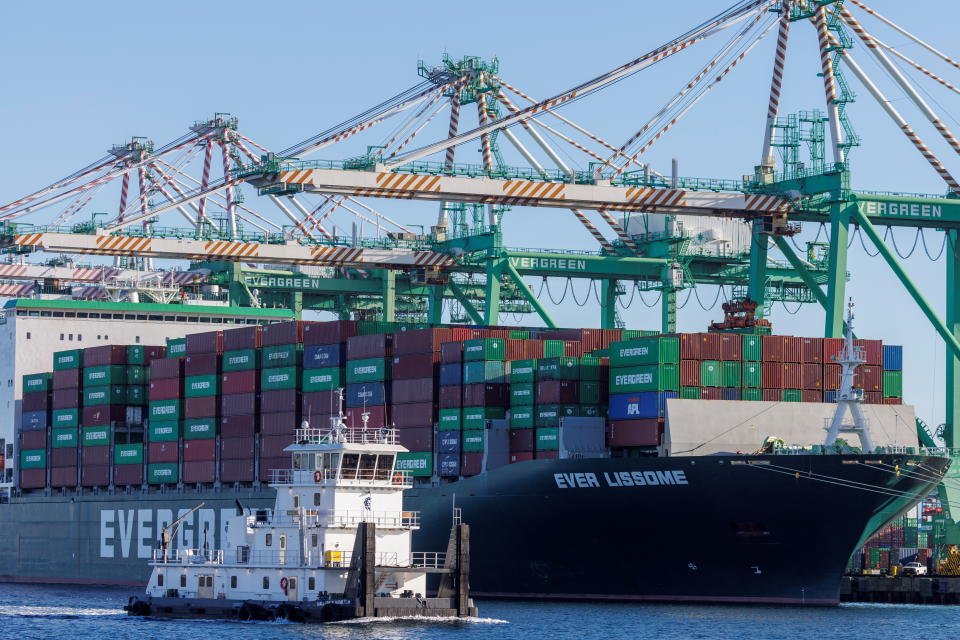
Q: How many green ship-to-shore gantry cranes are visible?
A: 4